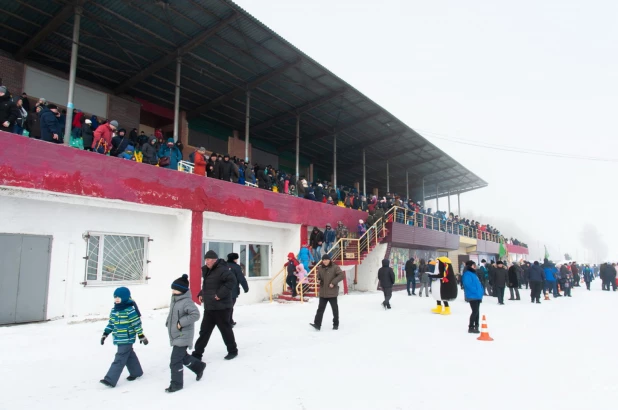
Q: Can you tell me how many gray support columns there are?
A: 12